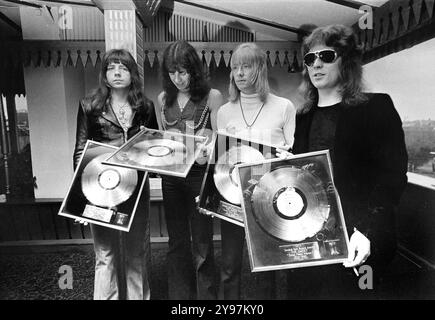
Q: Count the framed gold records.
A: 4